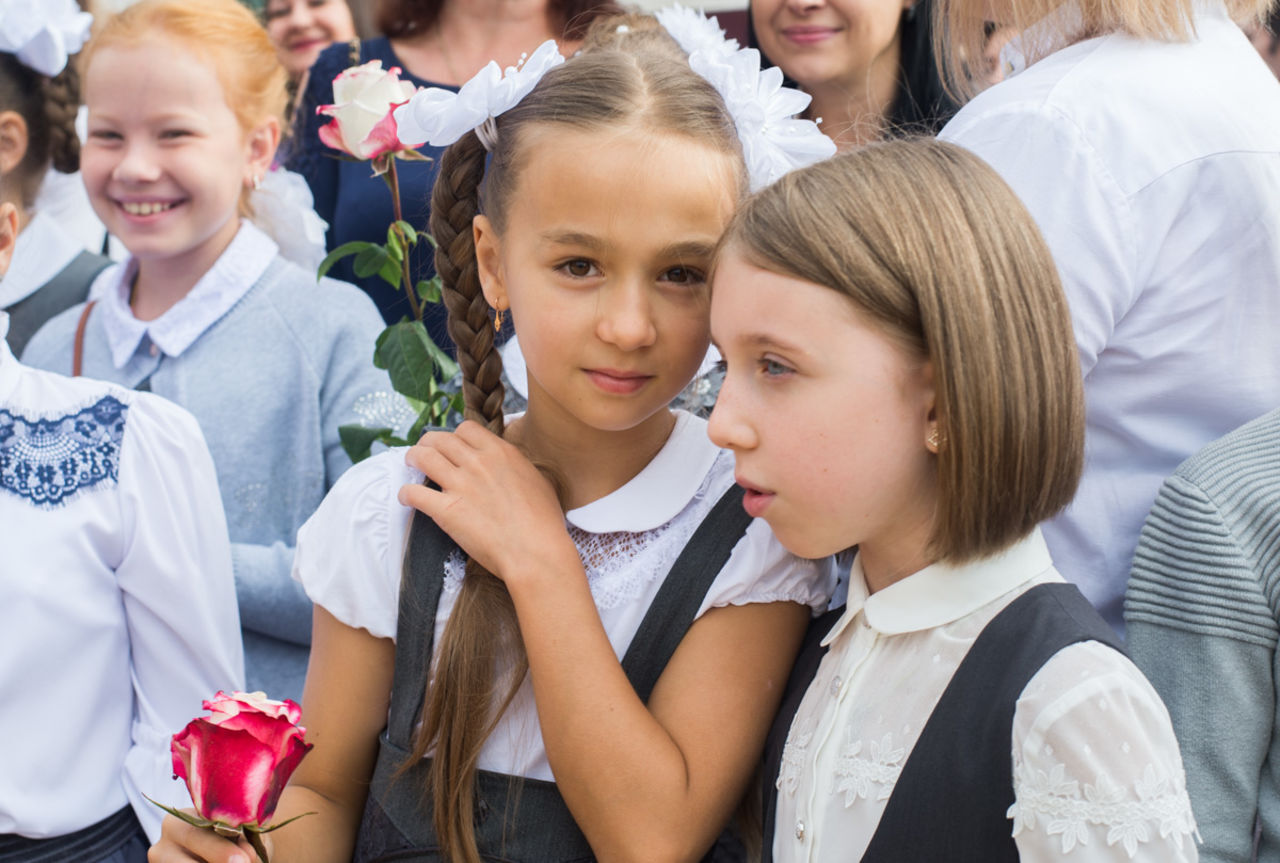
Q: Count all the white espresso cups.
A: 0